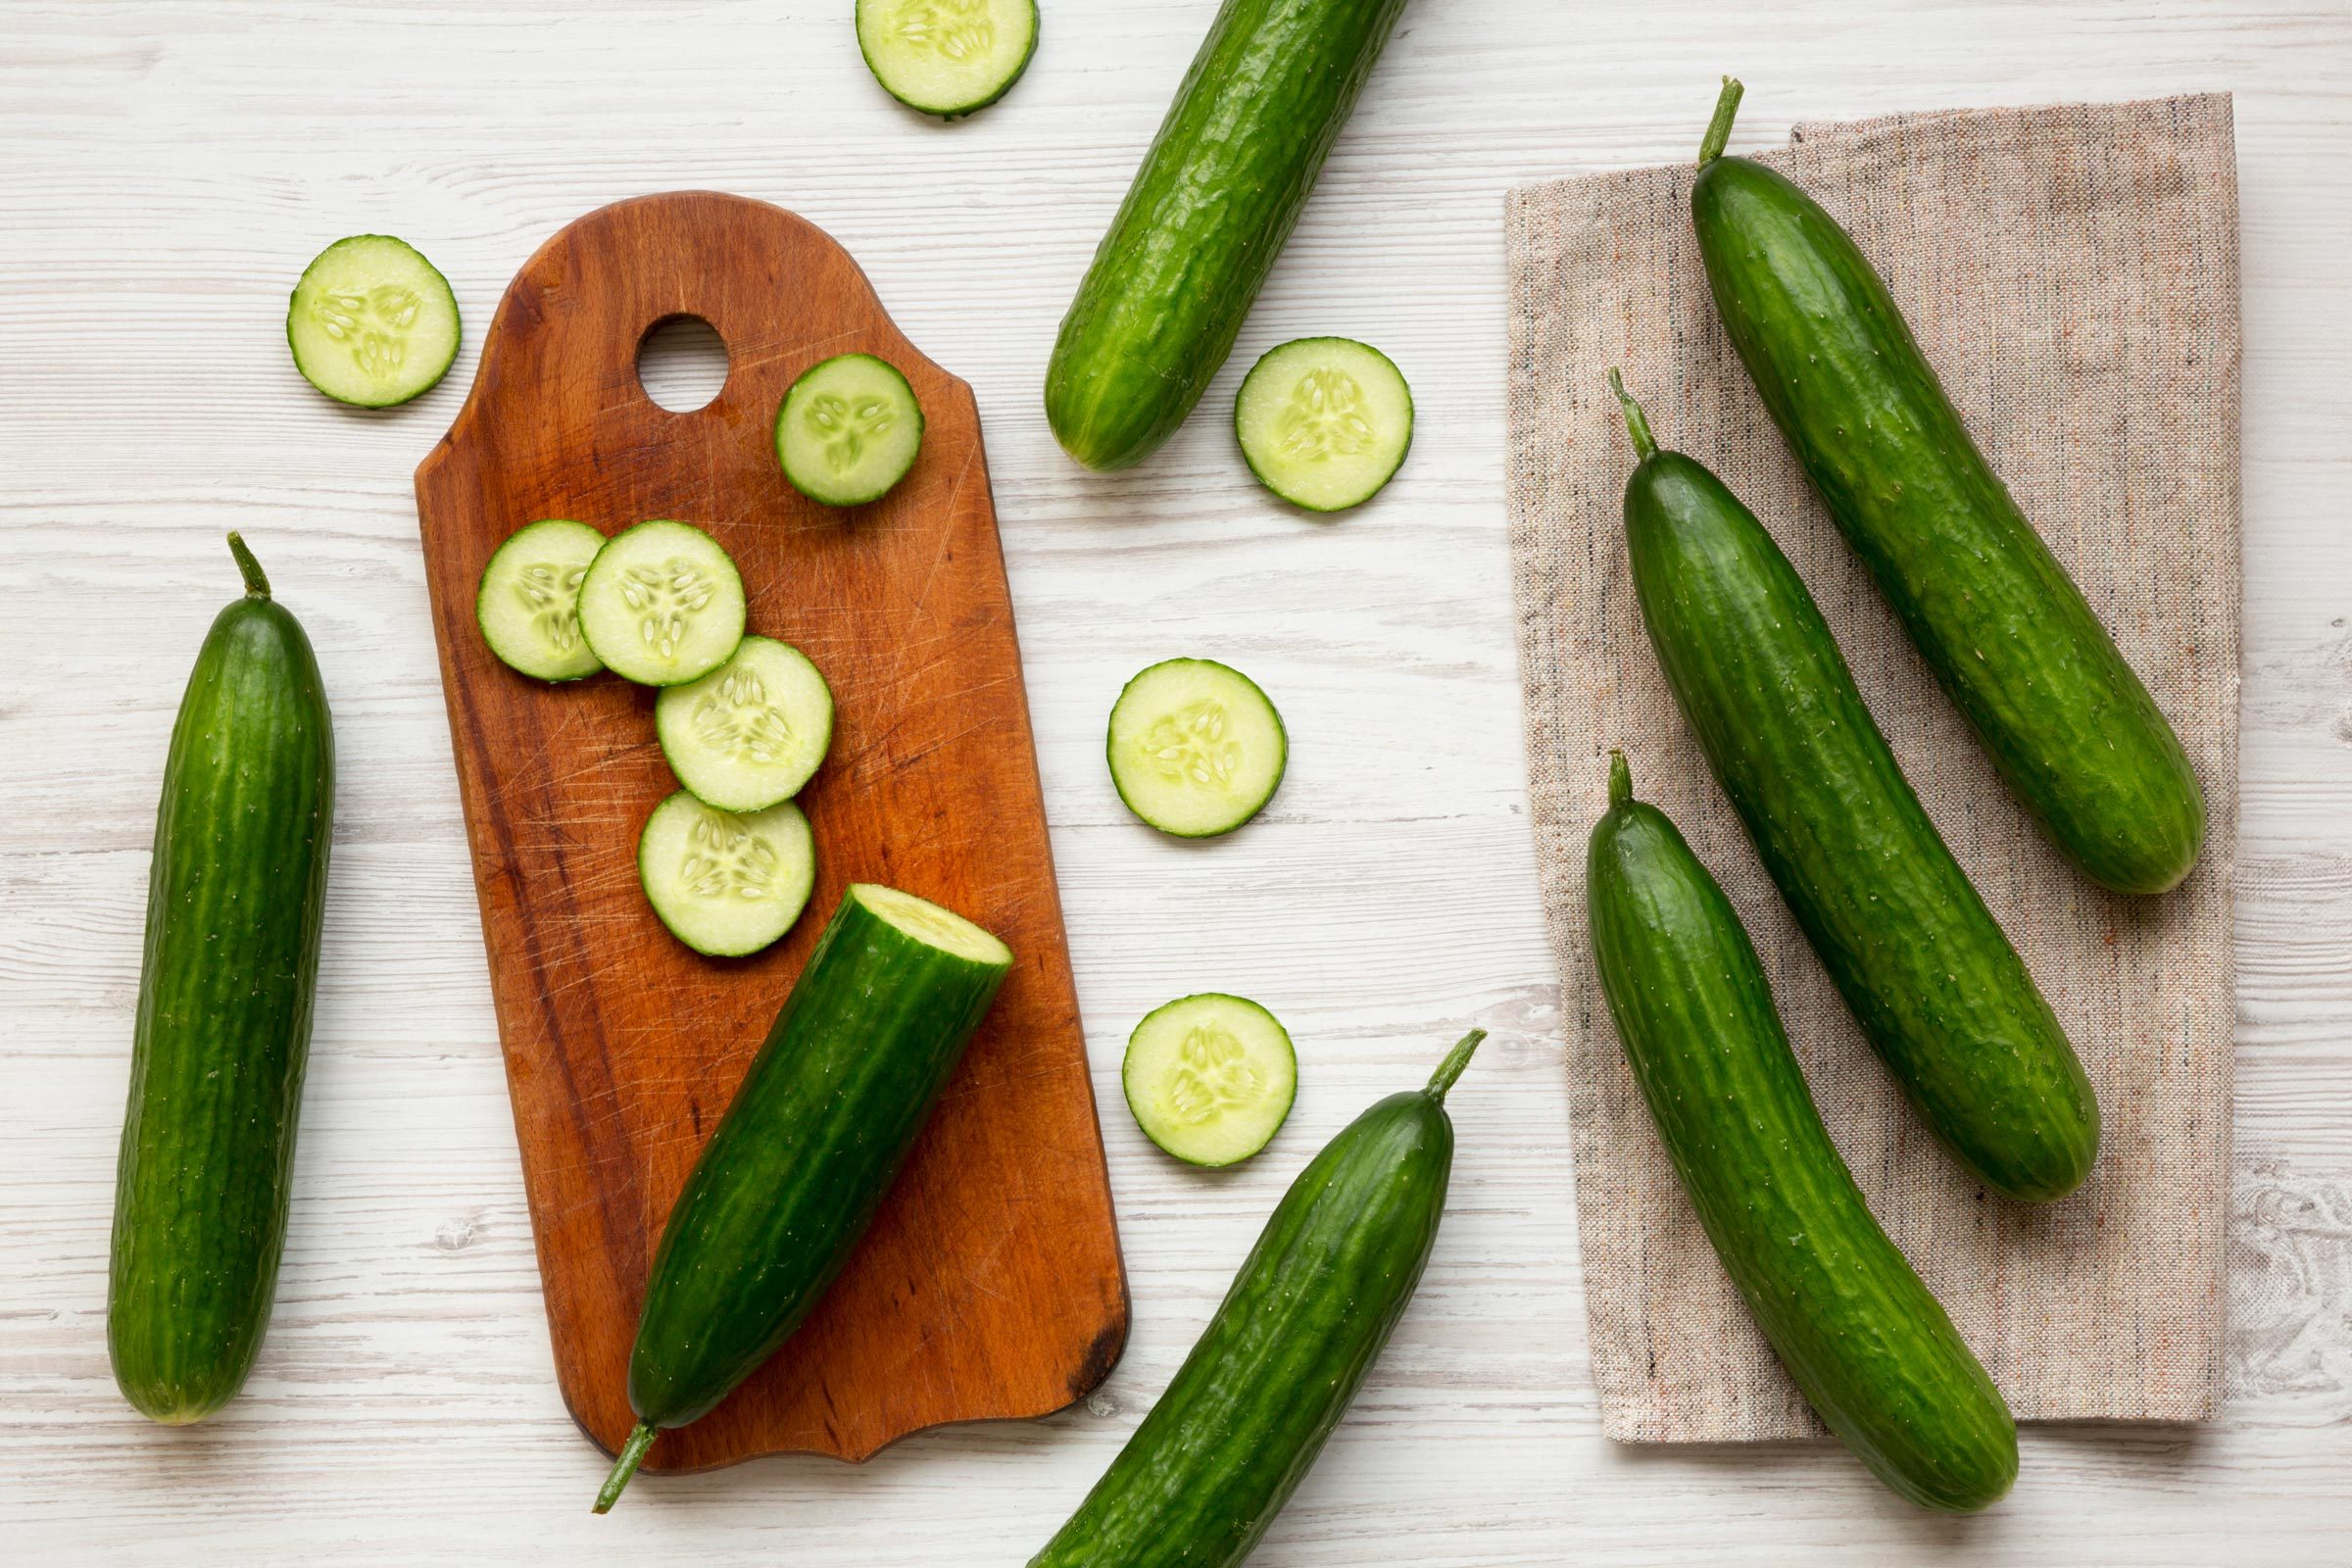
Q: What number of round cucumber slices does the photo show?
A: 10